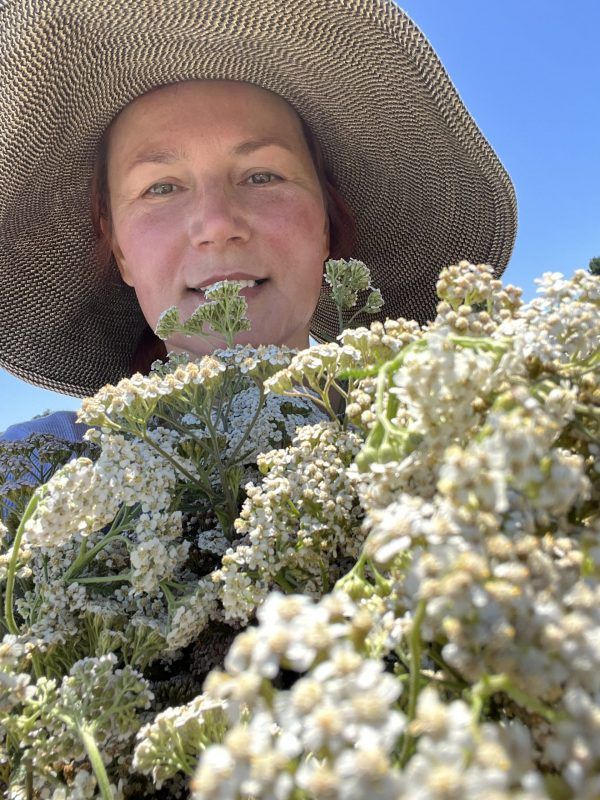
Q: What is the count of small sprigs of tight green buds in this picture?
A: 2